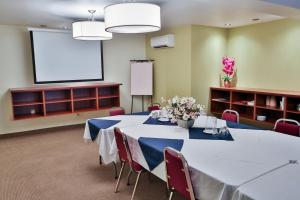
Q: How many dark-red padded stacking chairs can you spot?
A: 6